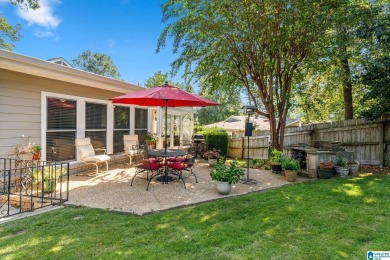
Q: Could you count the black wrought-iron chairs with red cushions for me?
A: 4